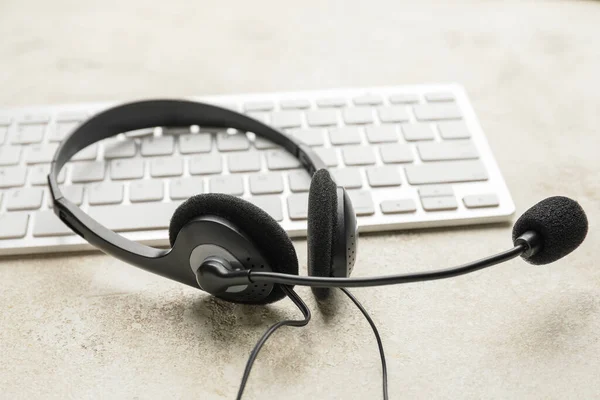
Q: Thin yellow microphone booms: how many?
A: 0